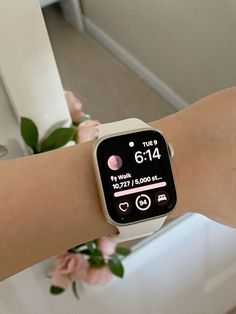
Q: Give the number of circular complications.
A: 4